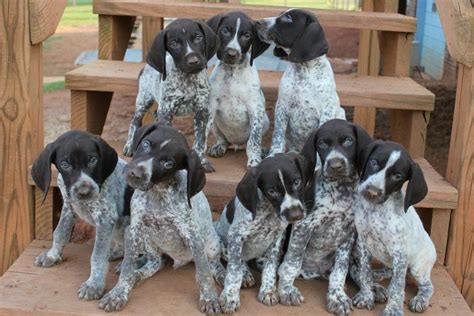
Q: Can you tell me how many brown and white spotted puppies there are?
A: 8